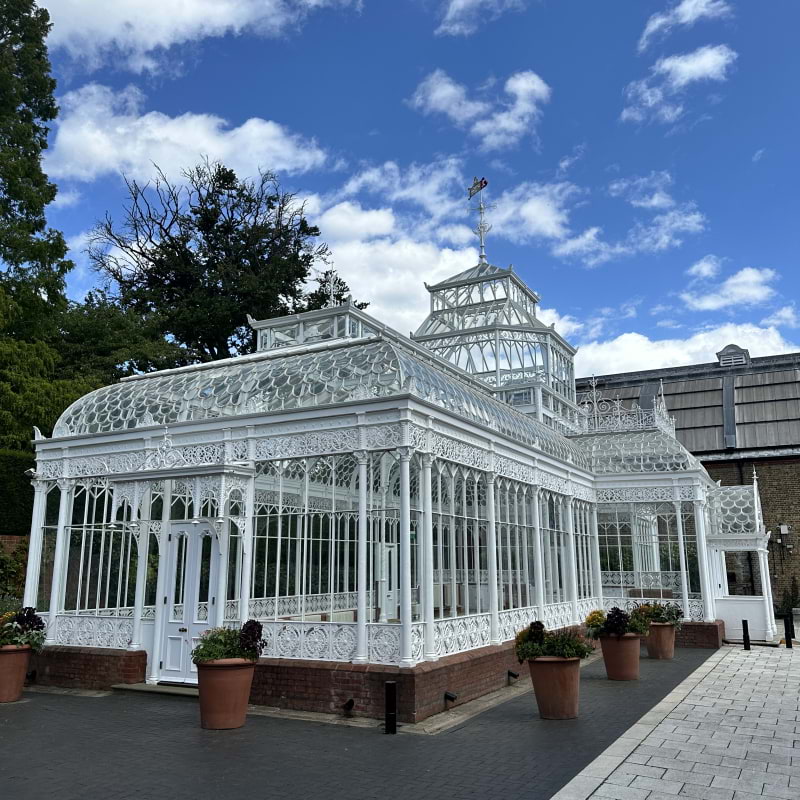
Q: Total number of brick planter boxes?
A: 0